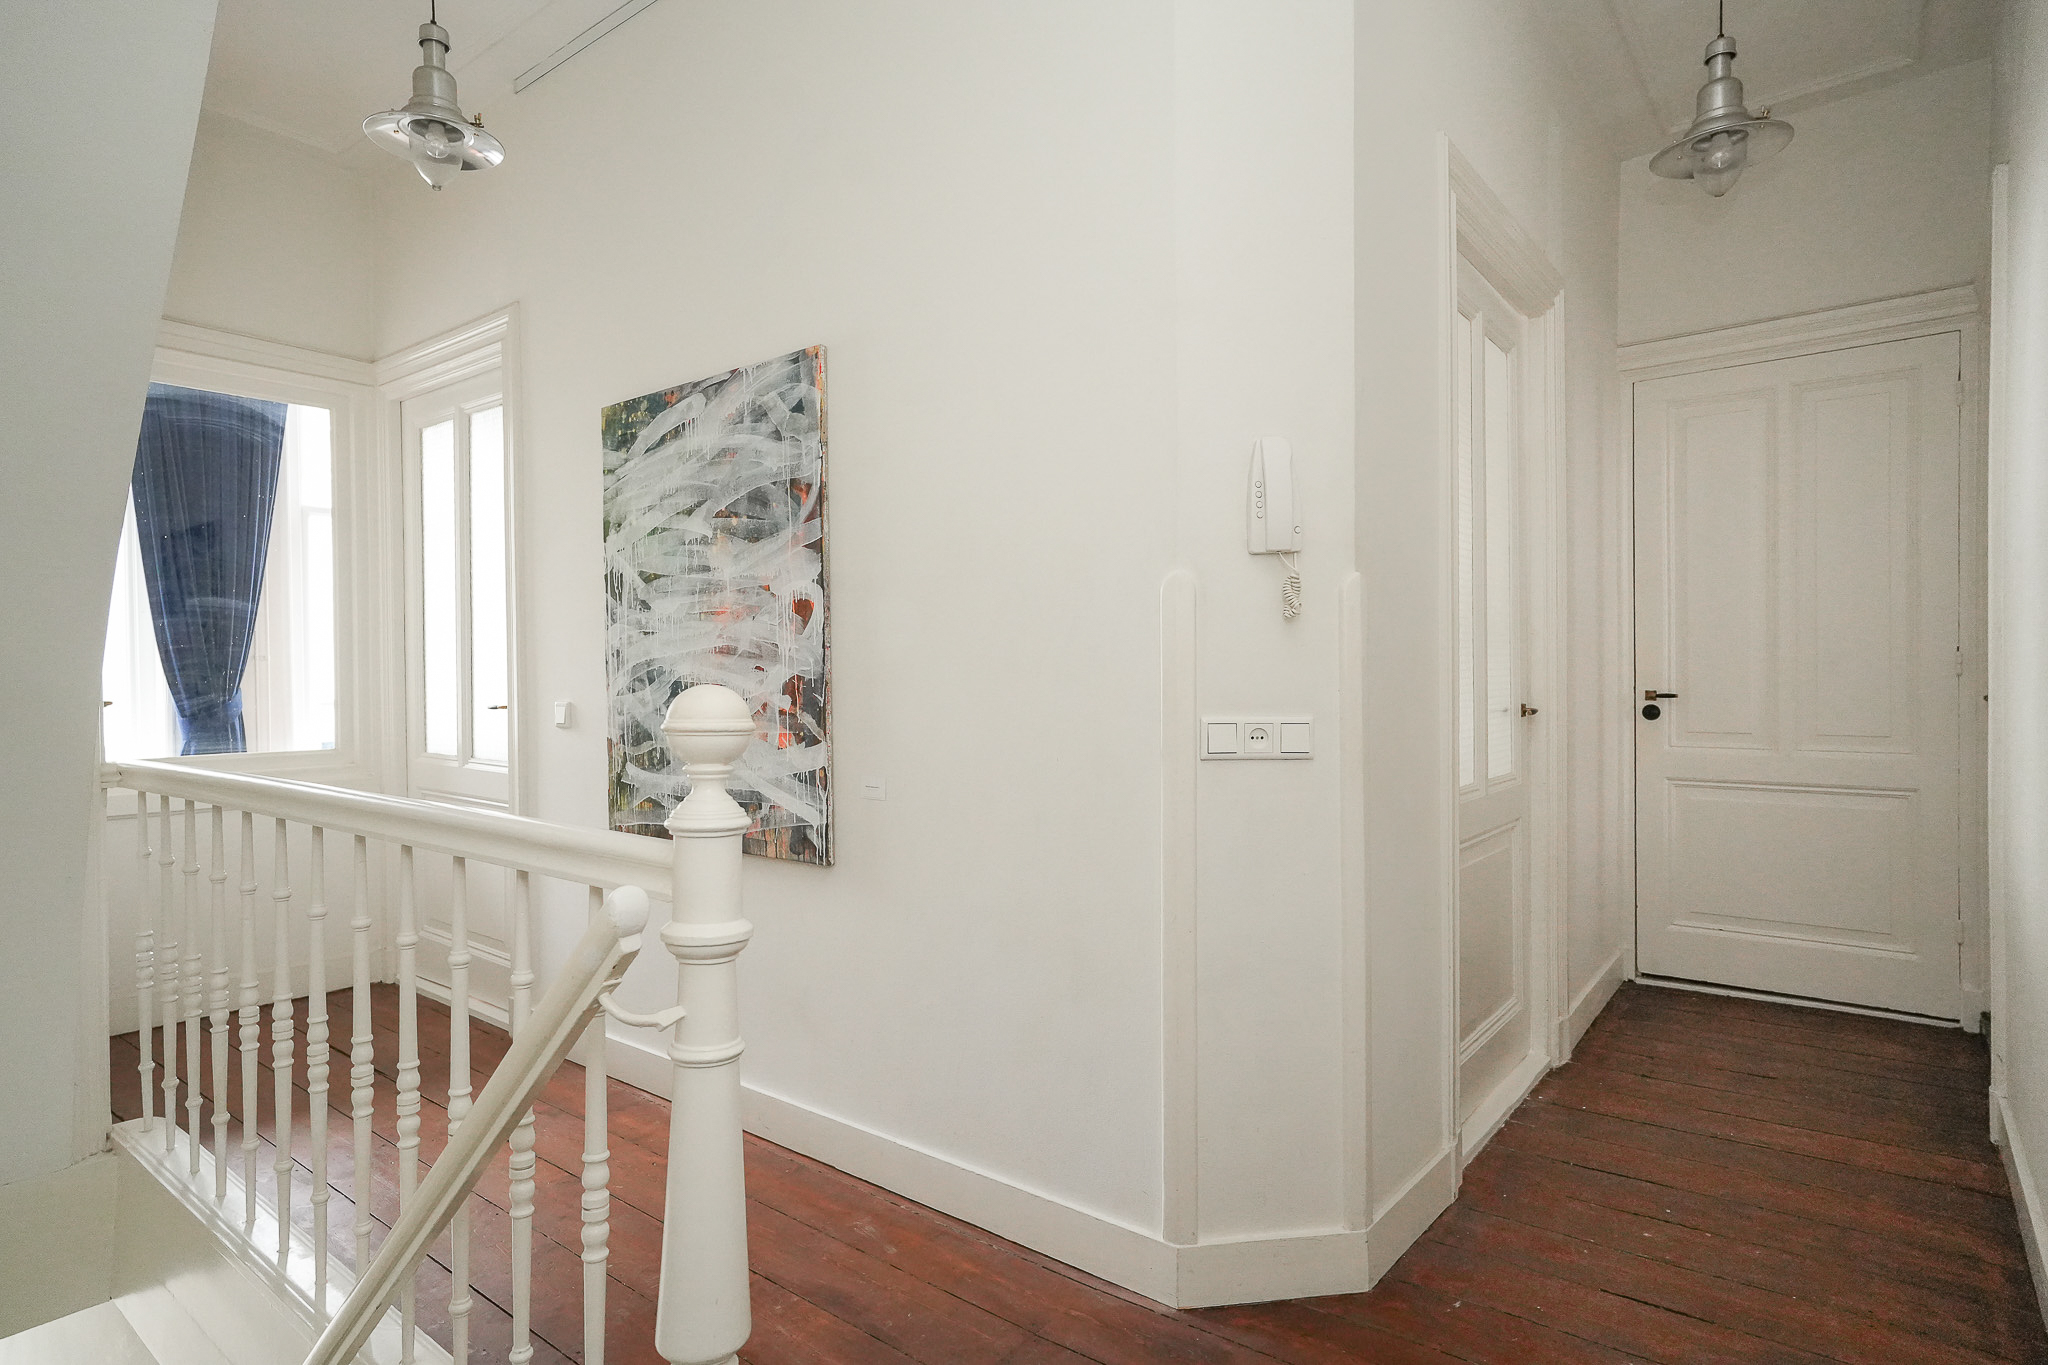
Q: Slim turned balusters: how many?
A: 12